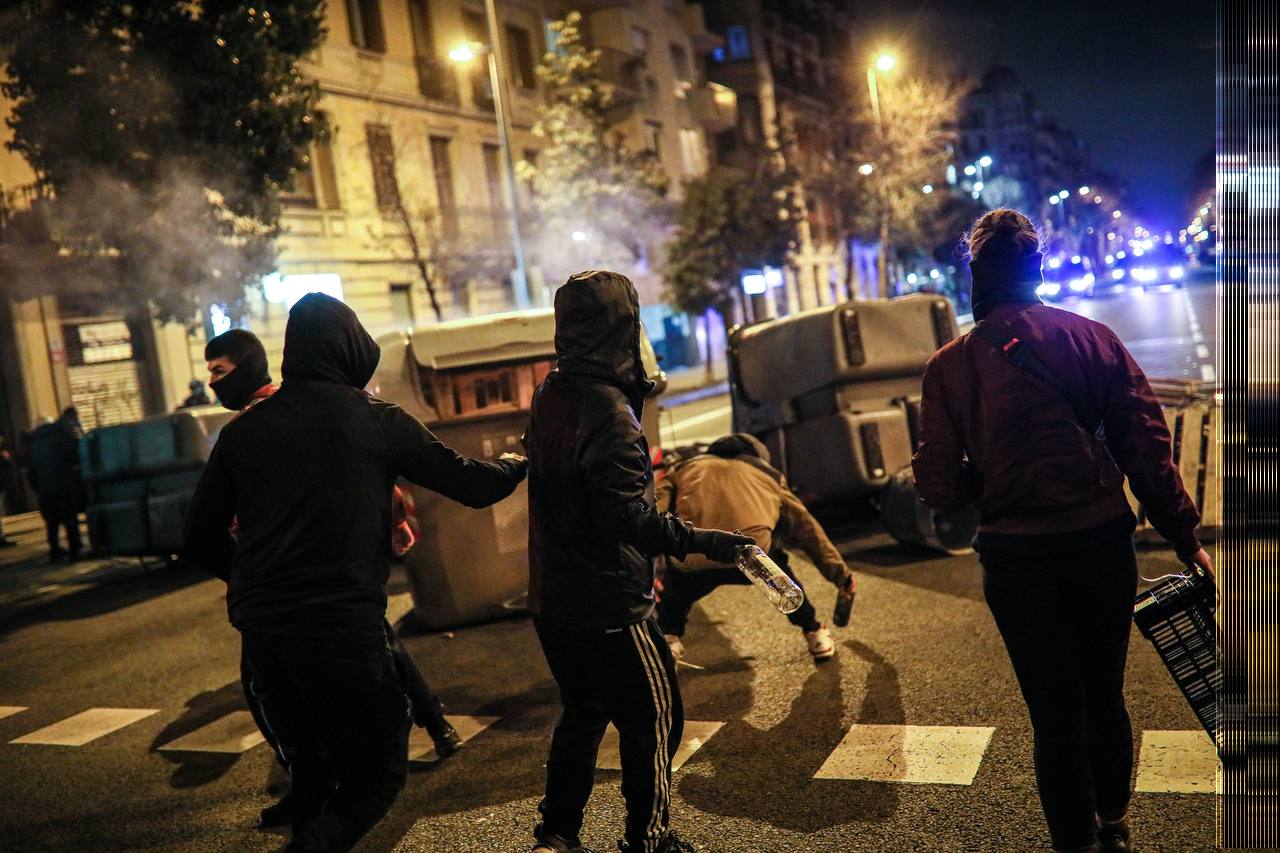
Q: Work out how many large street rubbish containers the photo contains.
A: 3